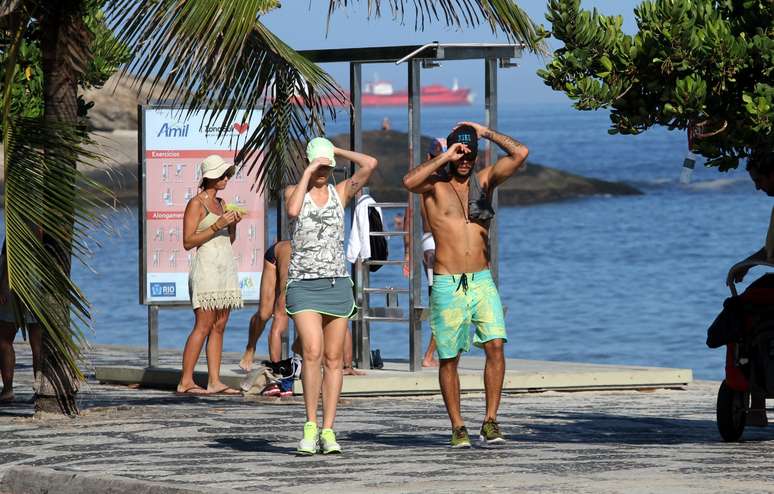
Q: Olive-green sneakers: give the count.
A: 2